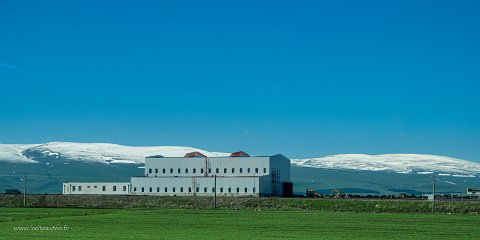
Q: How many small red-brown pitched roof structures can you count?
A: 2